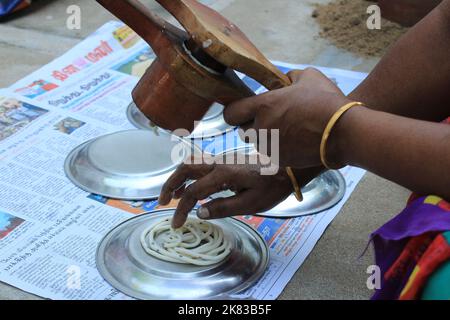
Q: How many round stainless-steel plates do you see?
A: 4